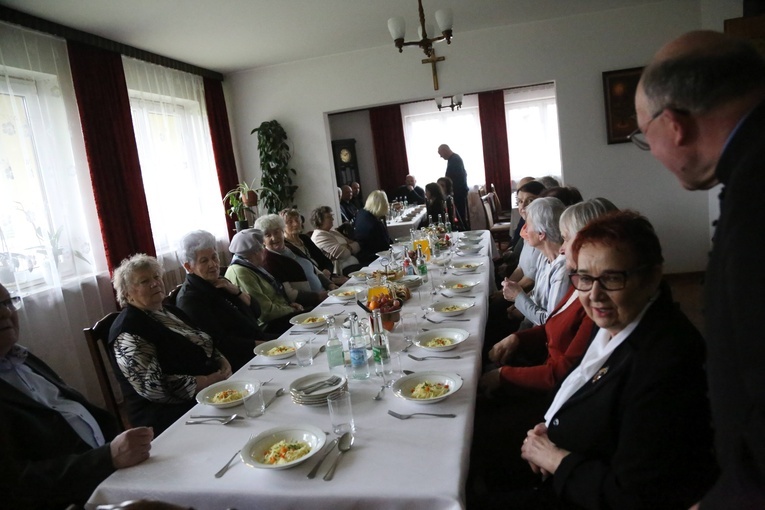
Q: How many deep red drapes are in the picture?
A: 4